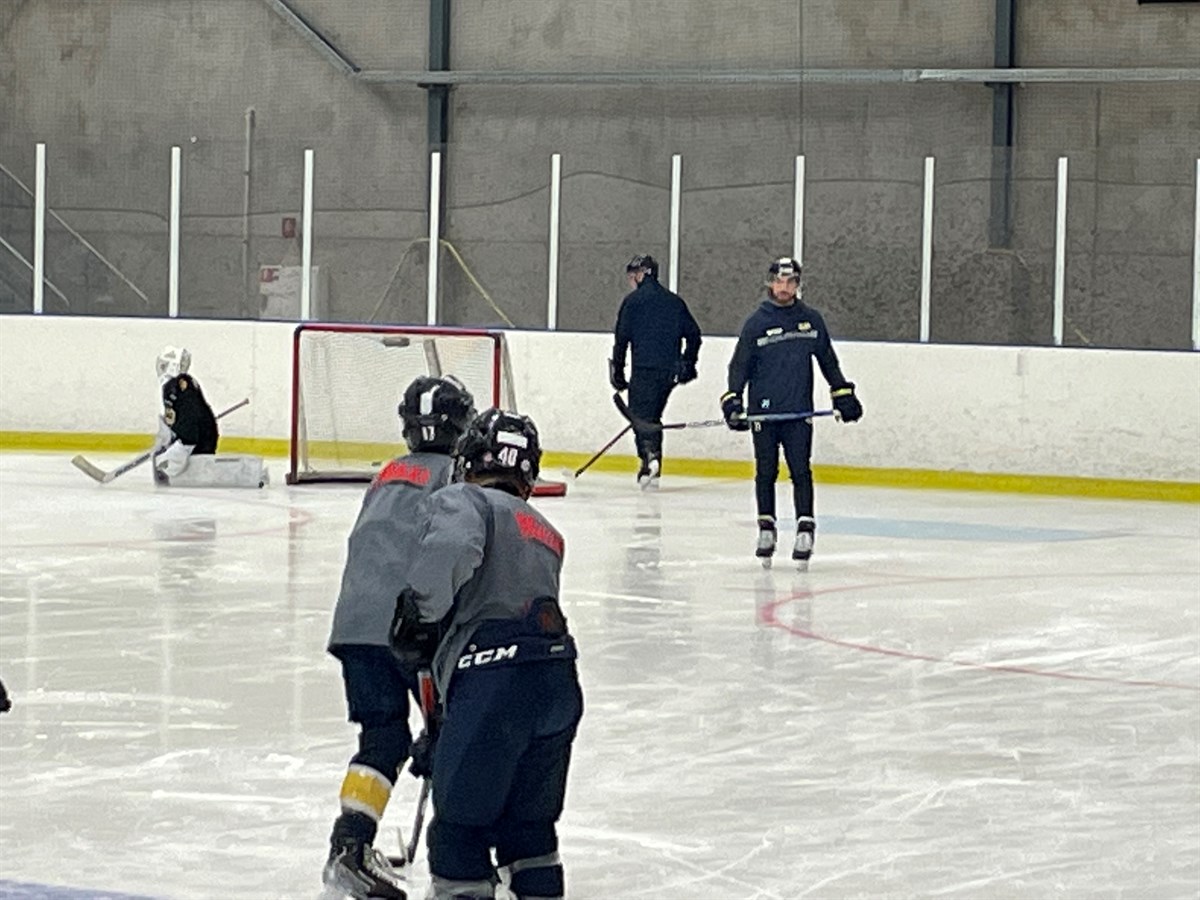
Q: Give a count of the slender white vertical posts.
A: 10